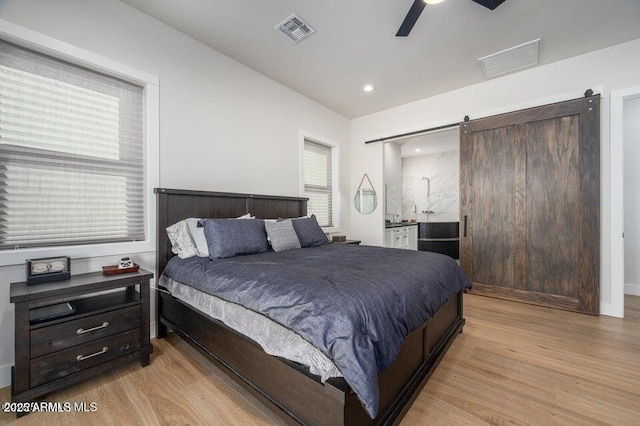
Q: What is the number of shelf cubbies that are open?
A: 1